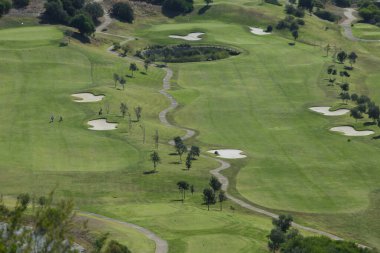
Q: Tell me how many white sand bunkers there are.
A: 7